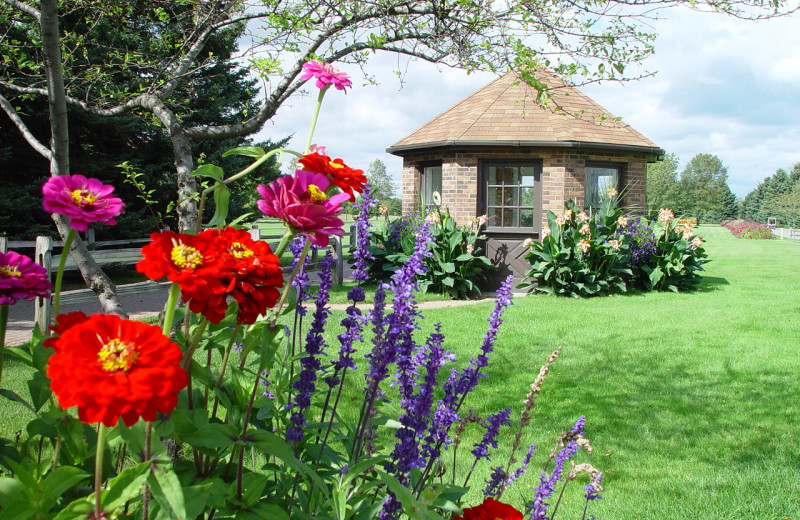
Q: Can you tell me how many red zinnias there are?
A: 6